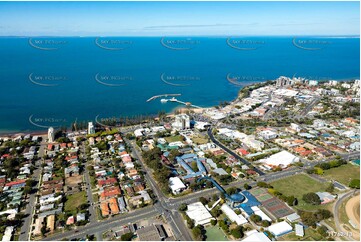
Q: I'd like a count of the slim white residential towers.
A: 2